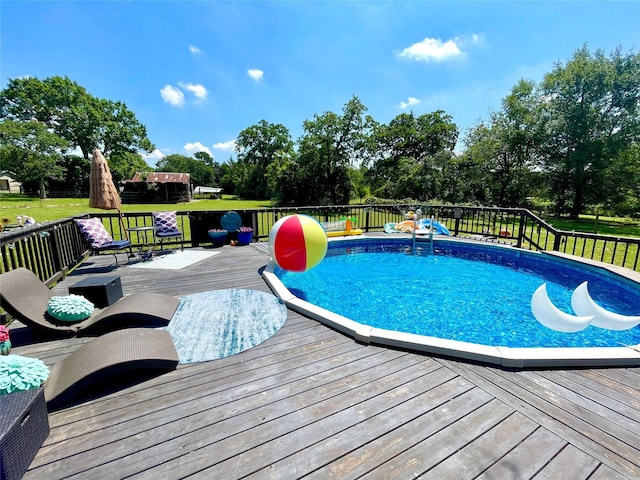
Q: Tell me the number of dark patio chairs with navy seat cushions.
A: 2